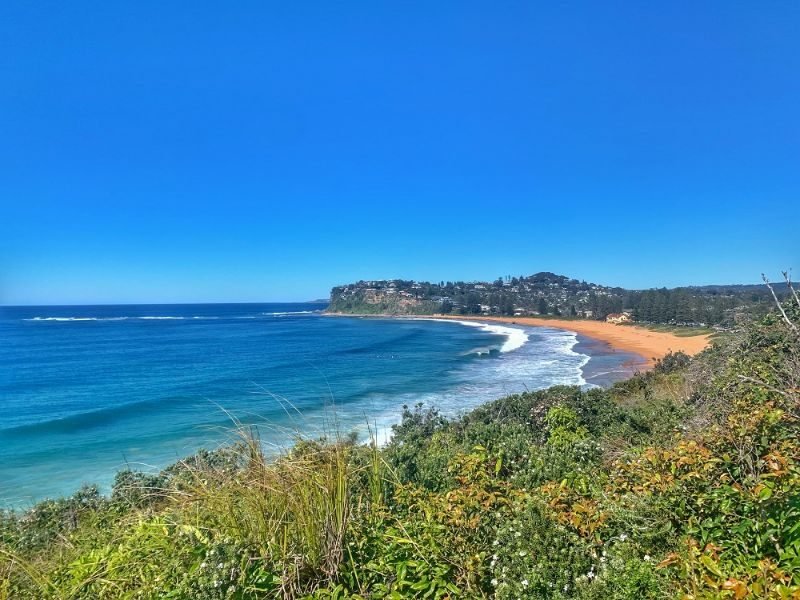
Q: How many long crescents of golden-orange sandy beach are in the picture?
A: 1